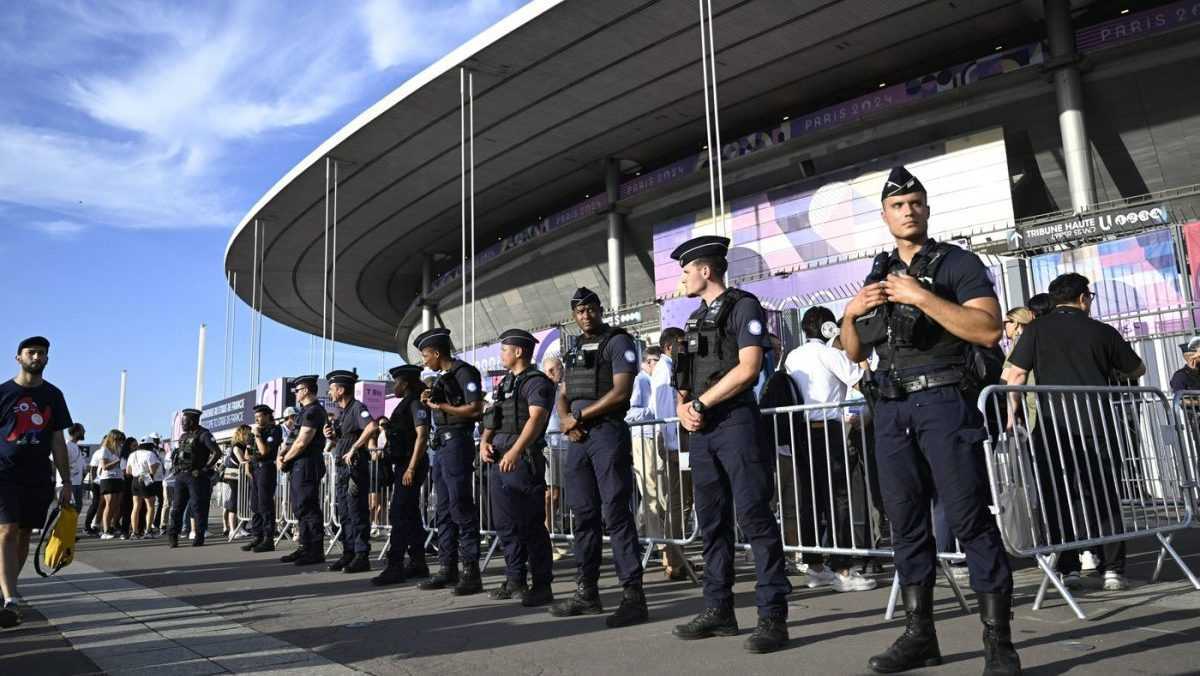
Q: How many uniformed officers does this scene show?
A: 10